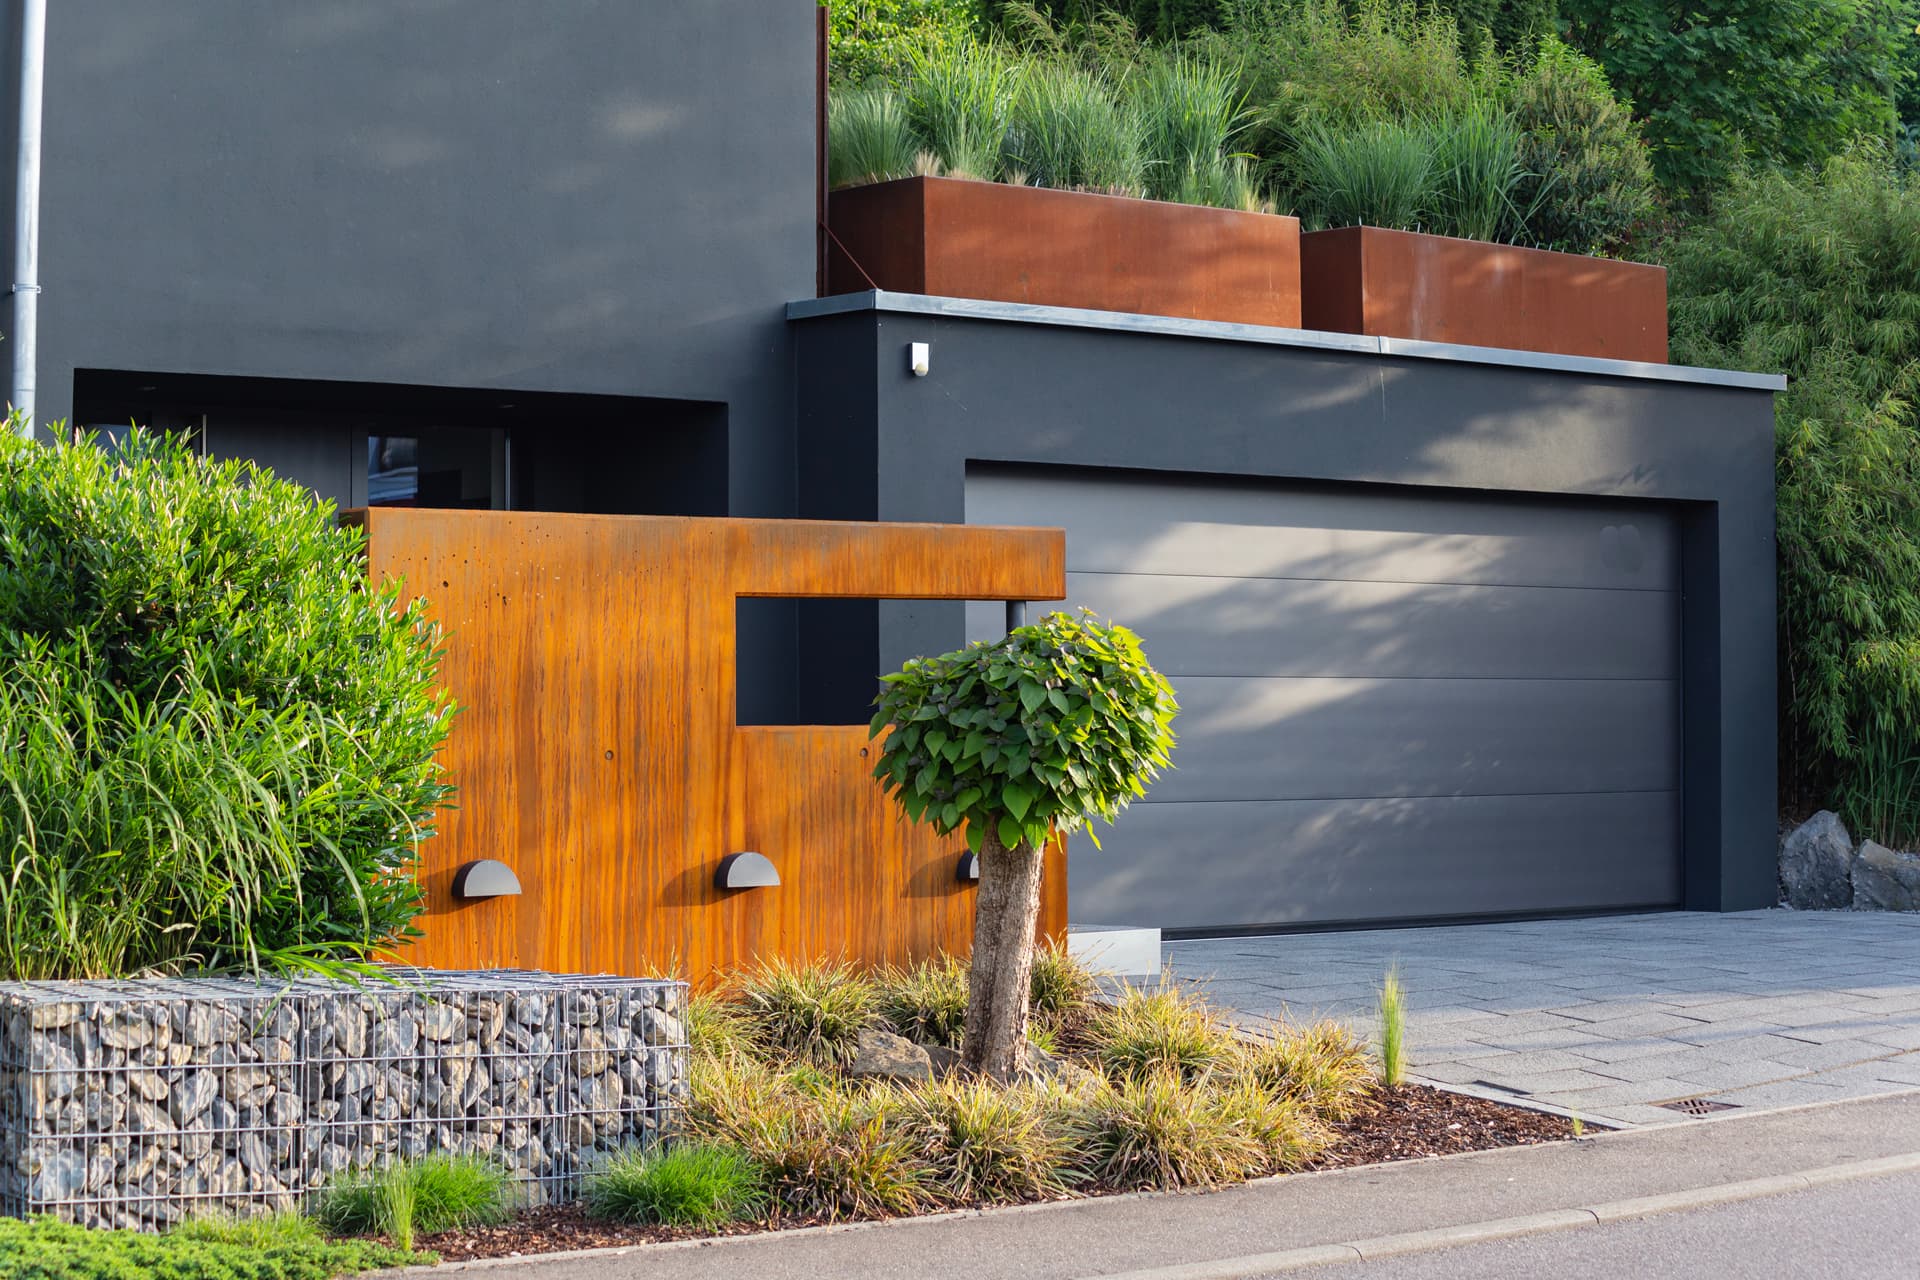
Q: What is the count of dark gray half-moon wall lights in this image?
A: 3